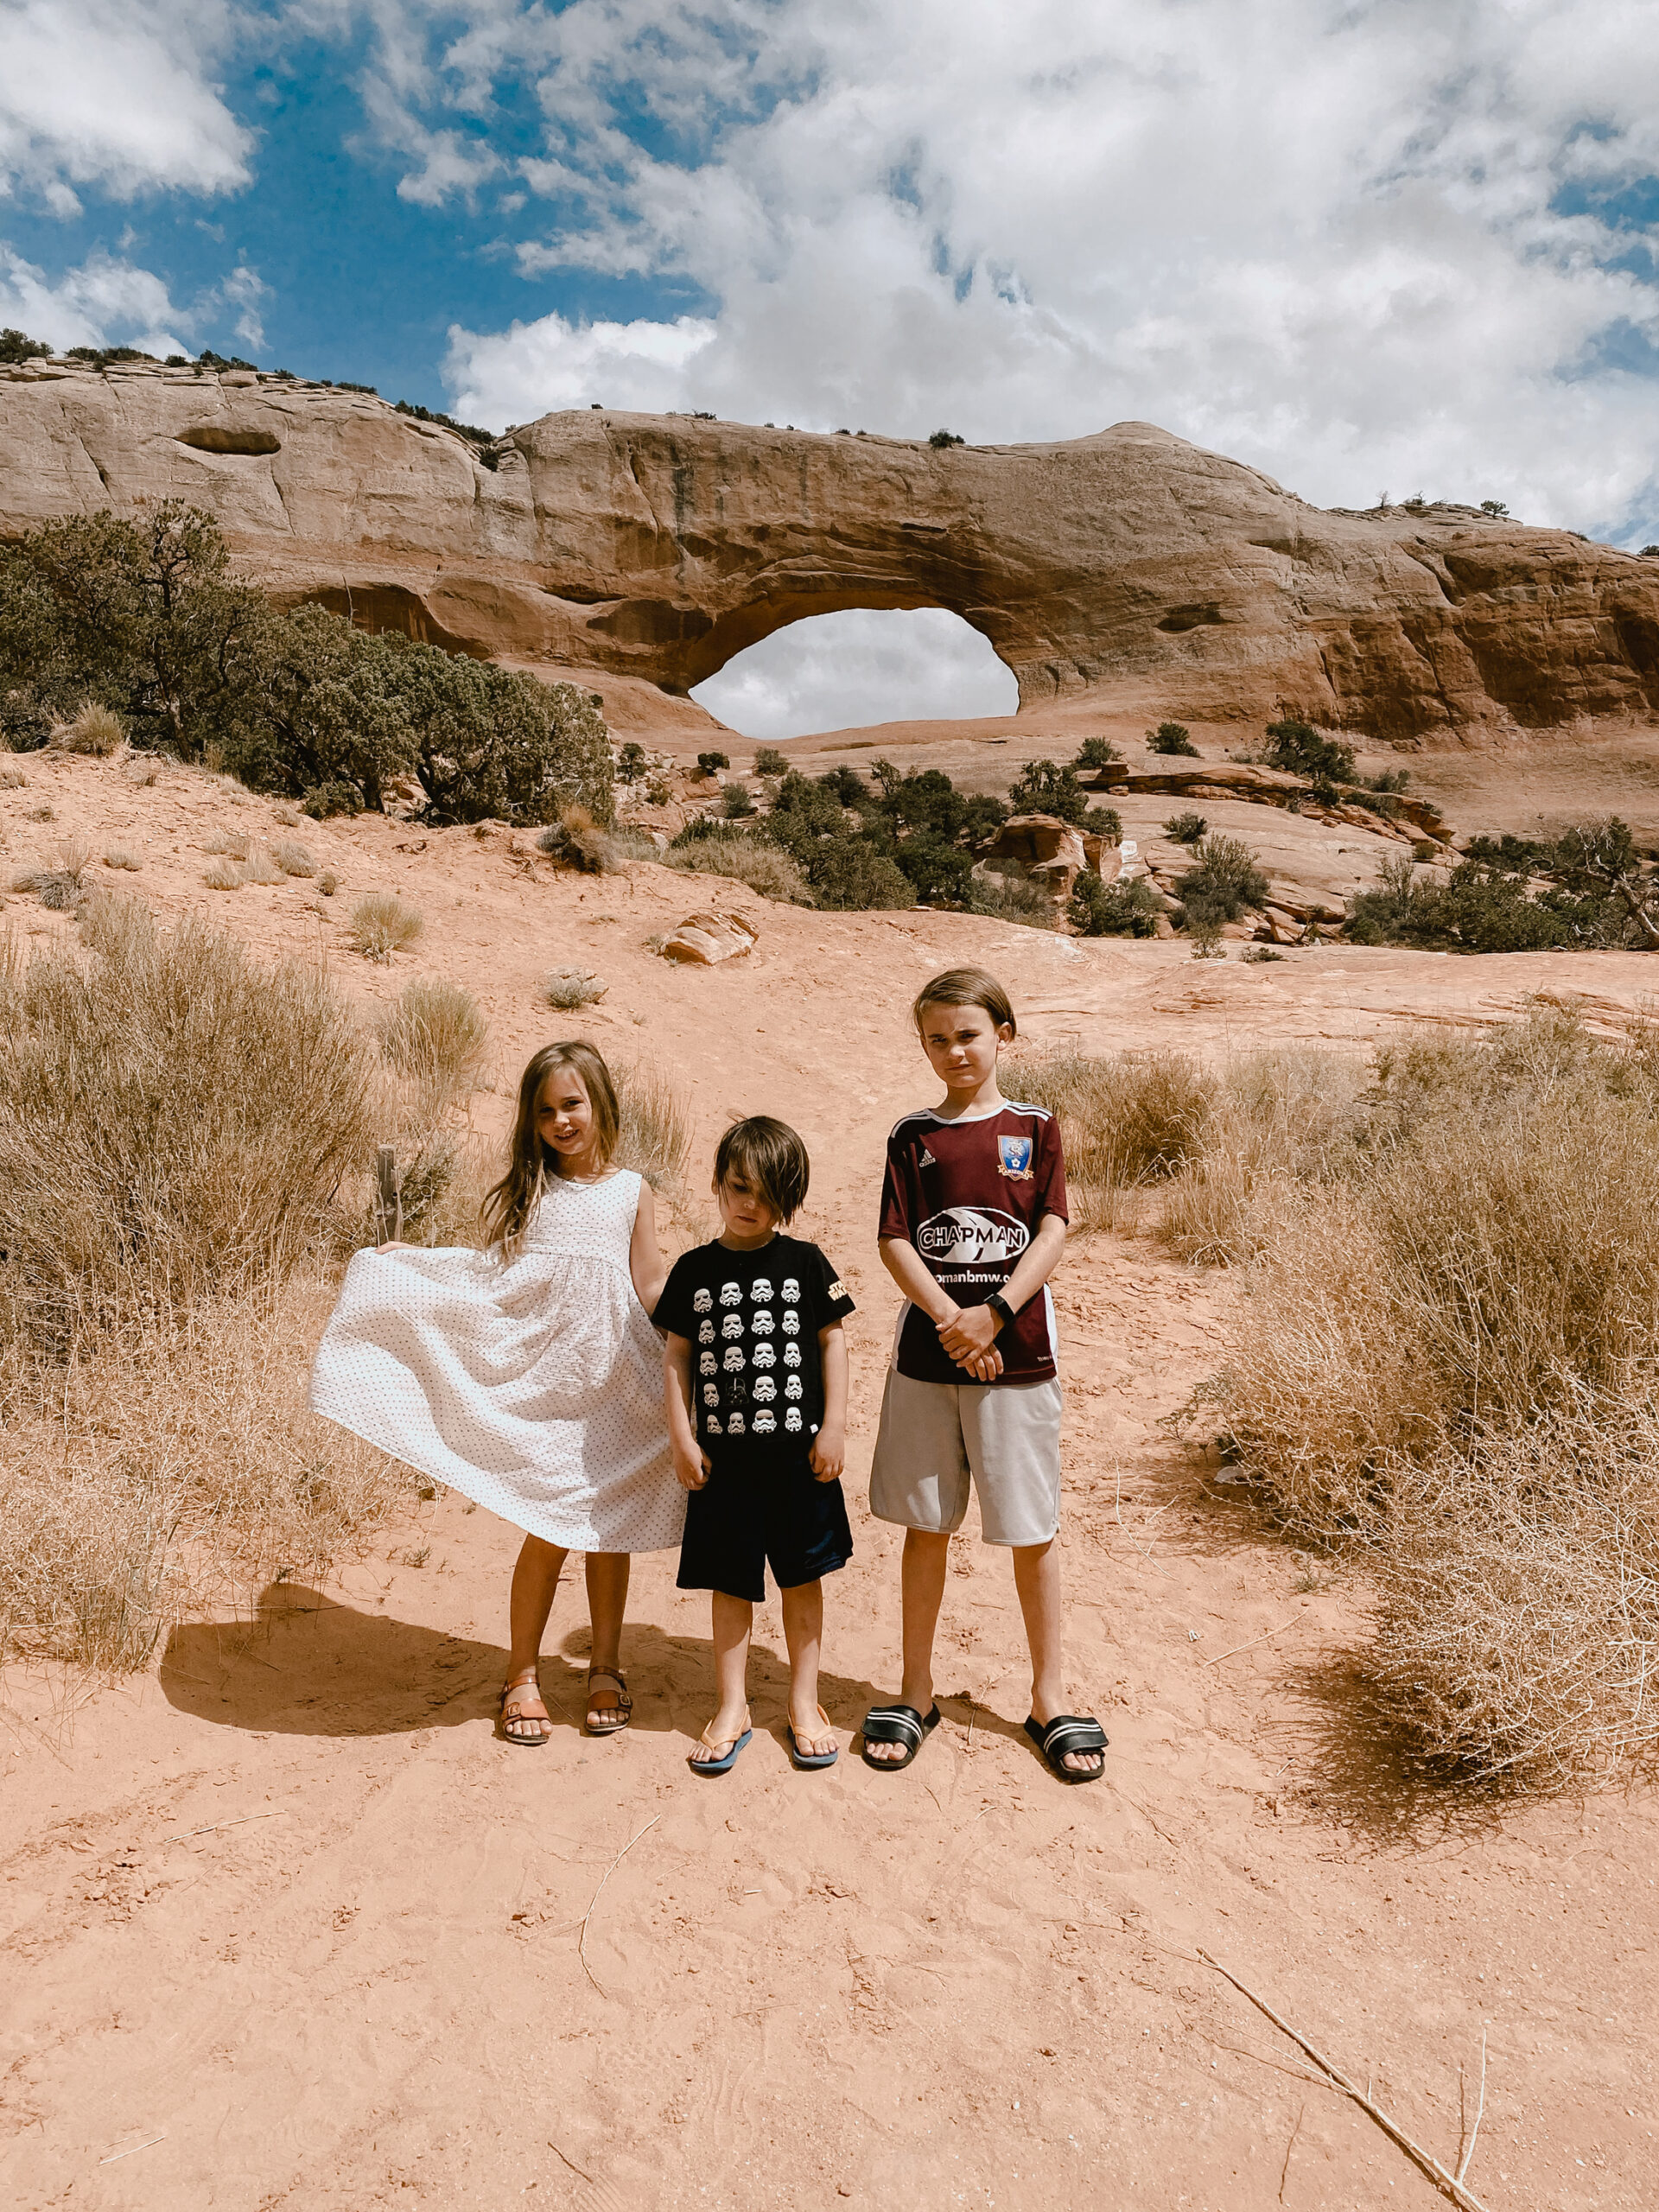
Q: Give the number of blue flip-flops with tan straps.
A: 2